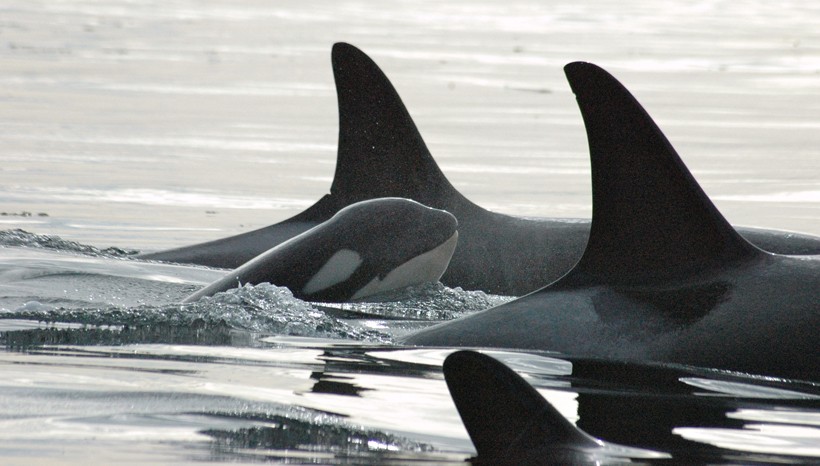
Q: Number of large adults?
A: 2